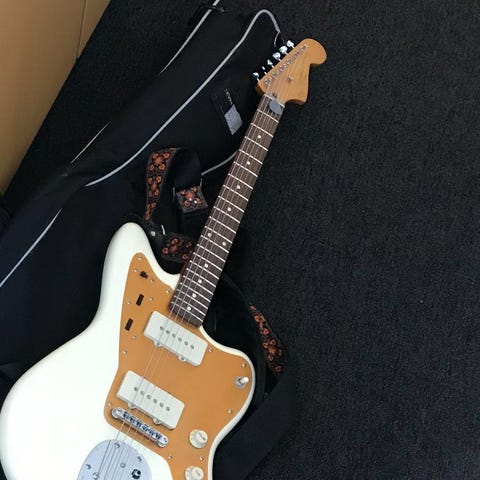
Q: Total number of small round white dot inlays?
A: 10